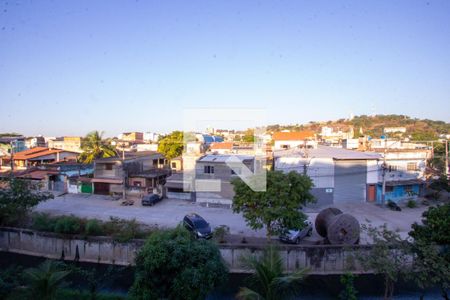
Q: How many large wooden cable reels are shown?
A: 1